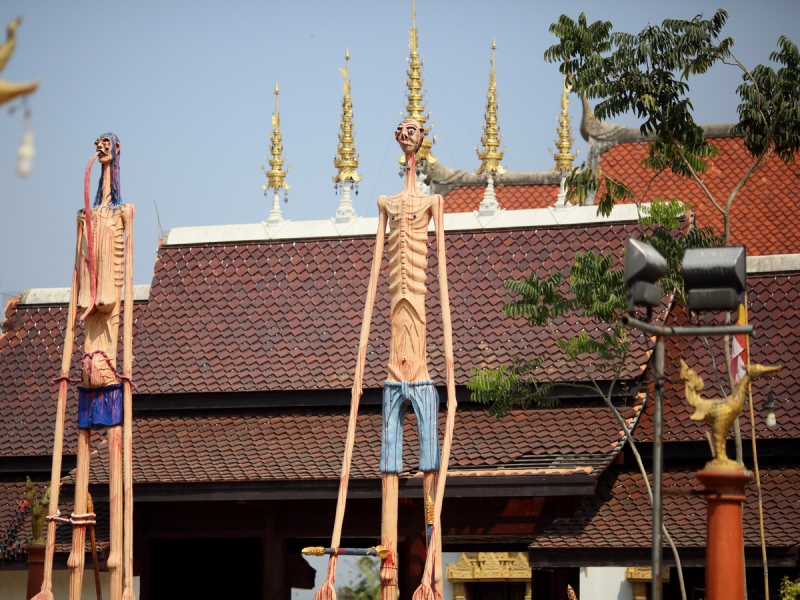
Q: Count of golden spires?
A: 5